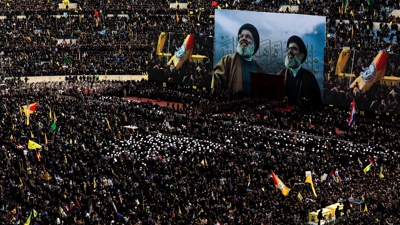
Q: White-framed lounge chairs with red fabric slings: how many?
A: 0